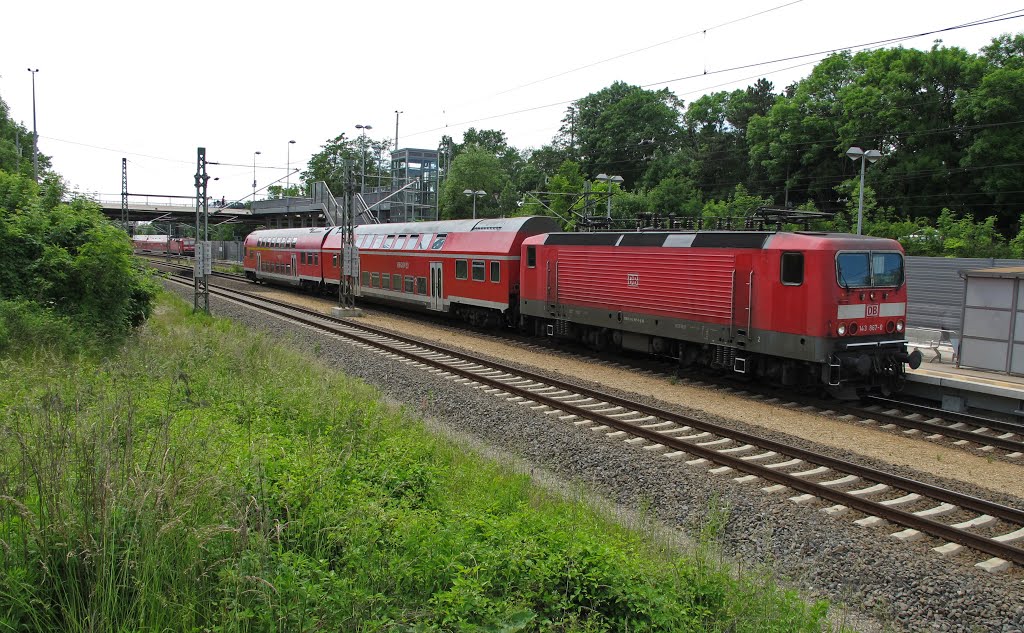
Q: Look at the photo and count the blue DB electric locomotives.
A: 0